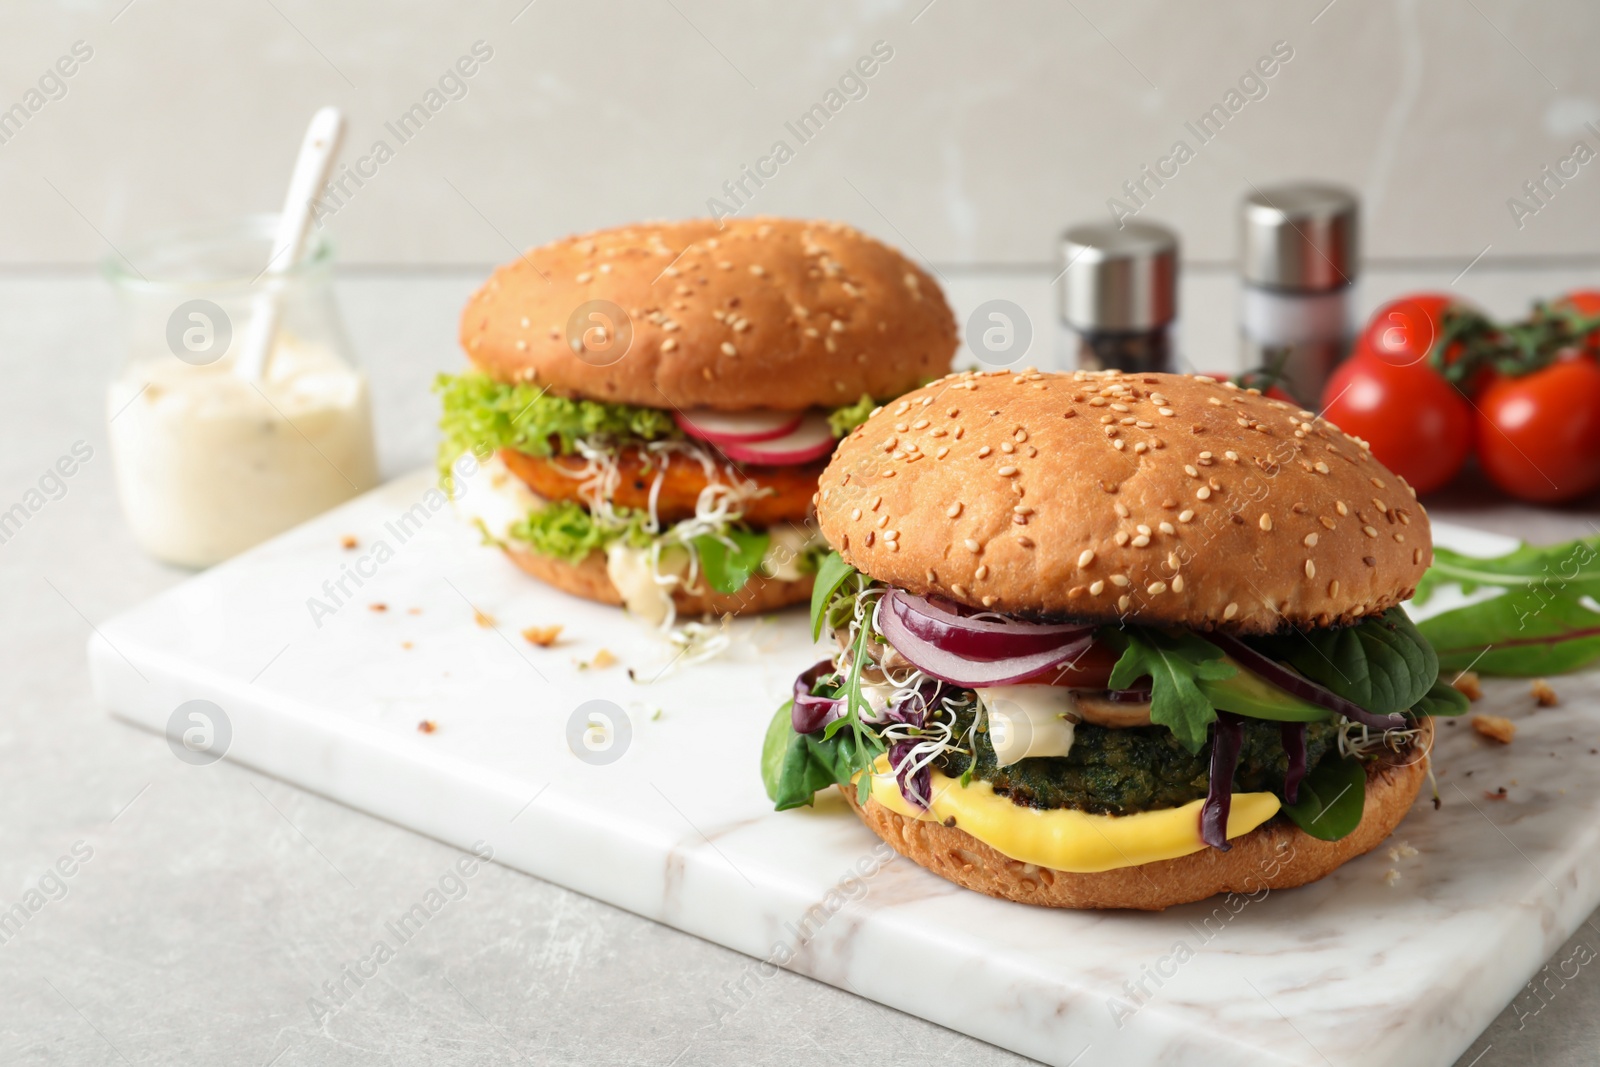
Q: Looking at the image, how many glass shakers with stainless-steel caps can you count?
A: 2